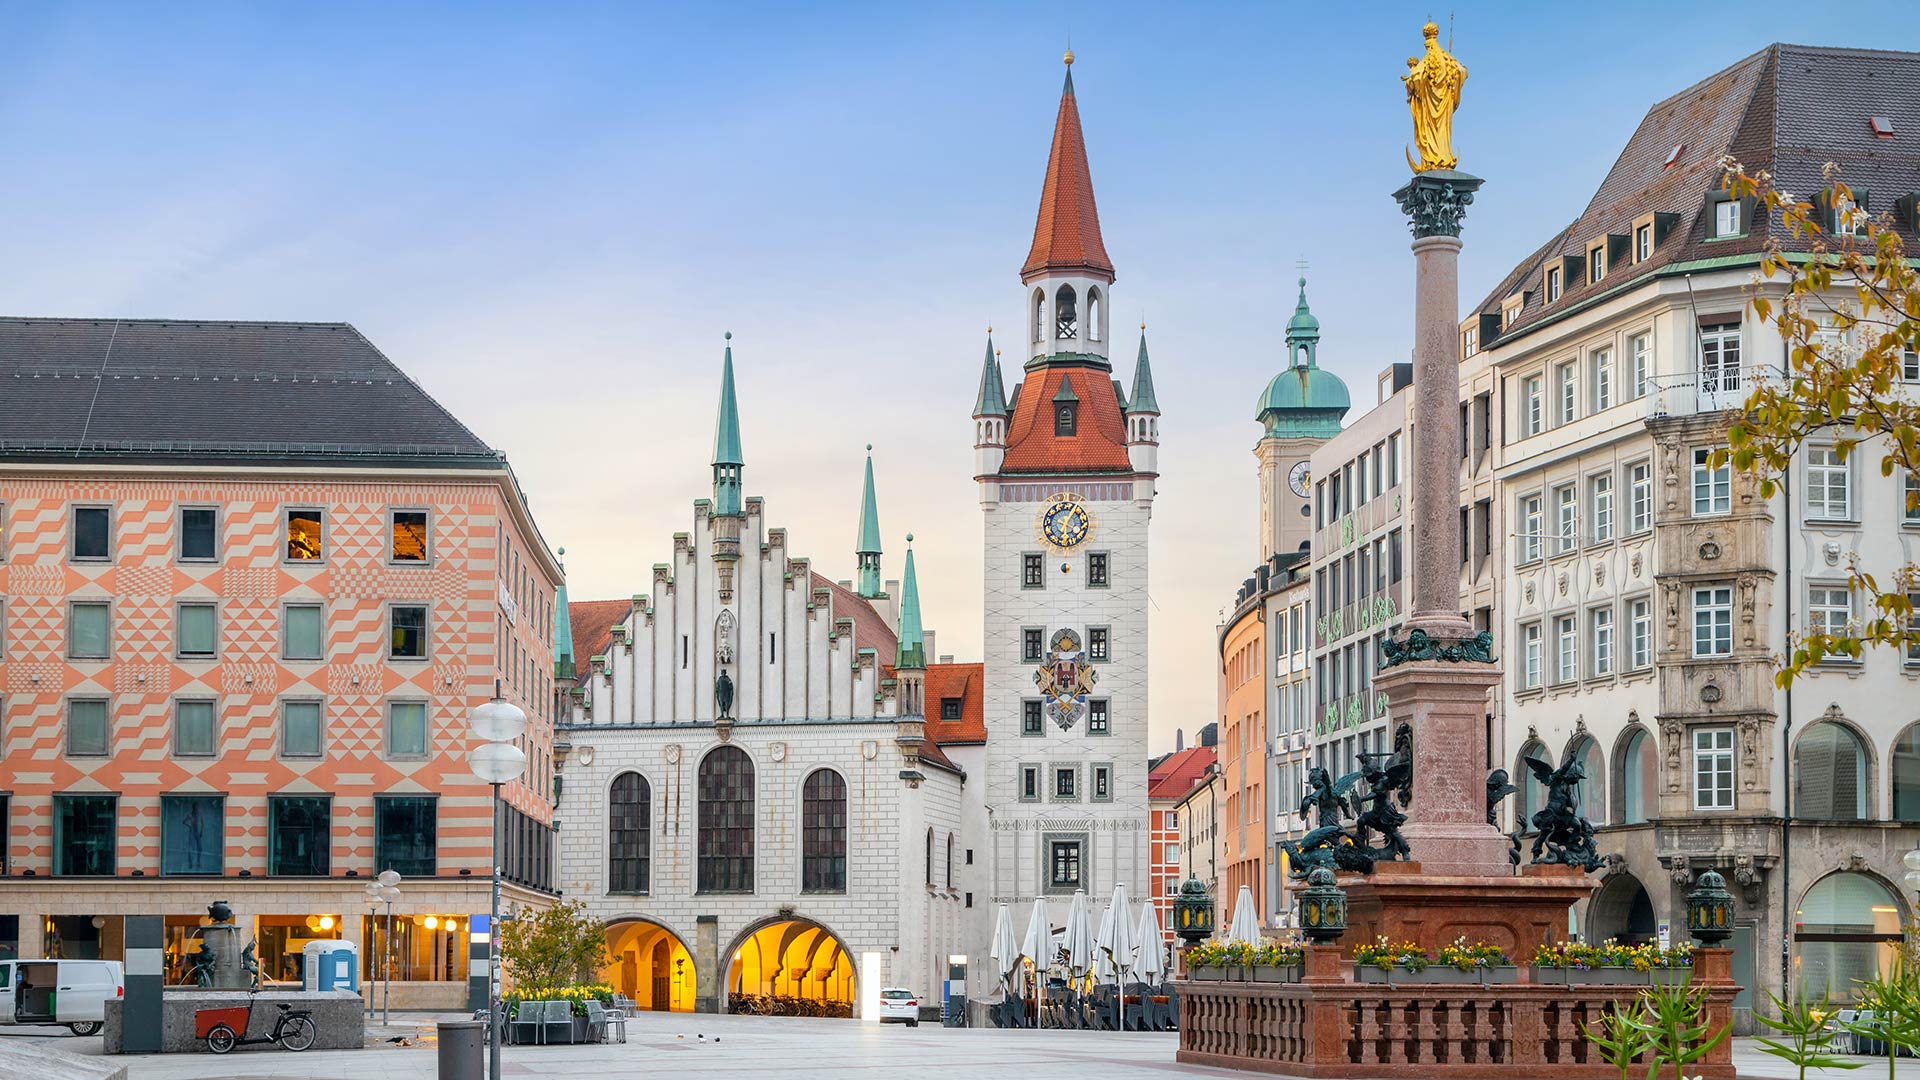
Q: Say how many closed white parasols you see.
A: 7